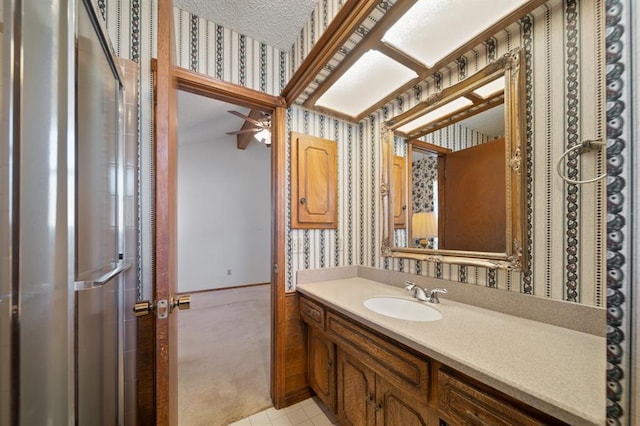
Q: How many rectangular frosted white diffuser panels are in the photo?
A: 2